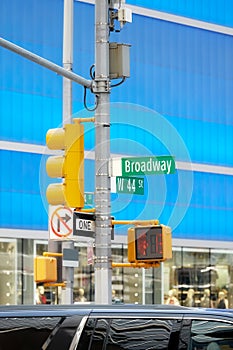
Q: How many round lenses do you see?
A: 3